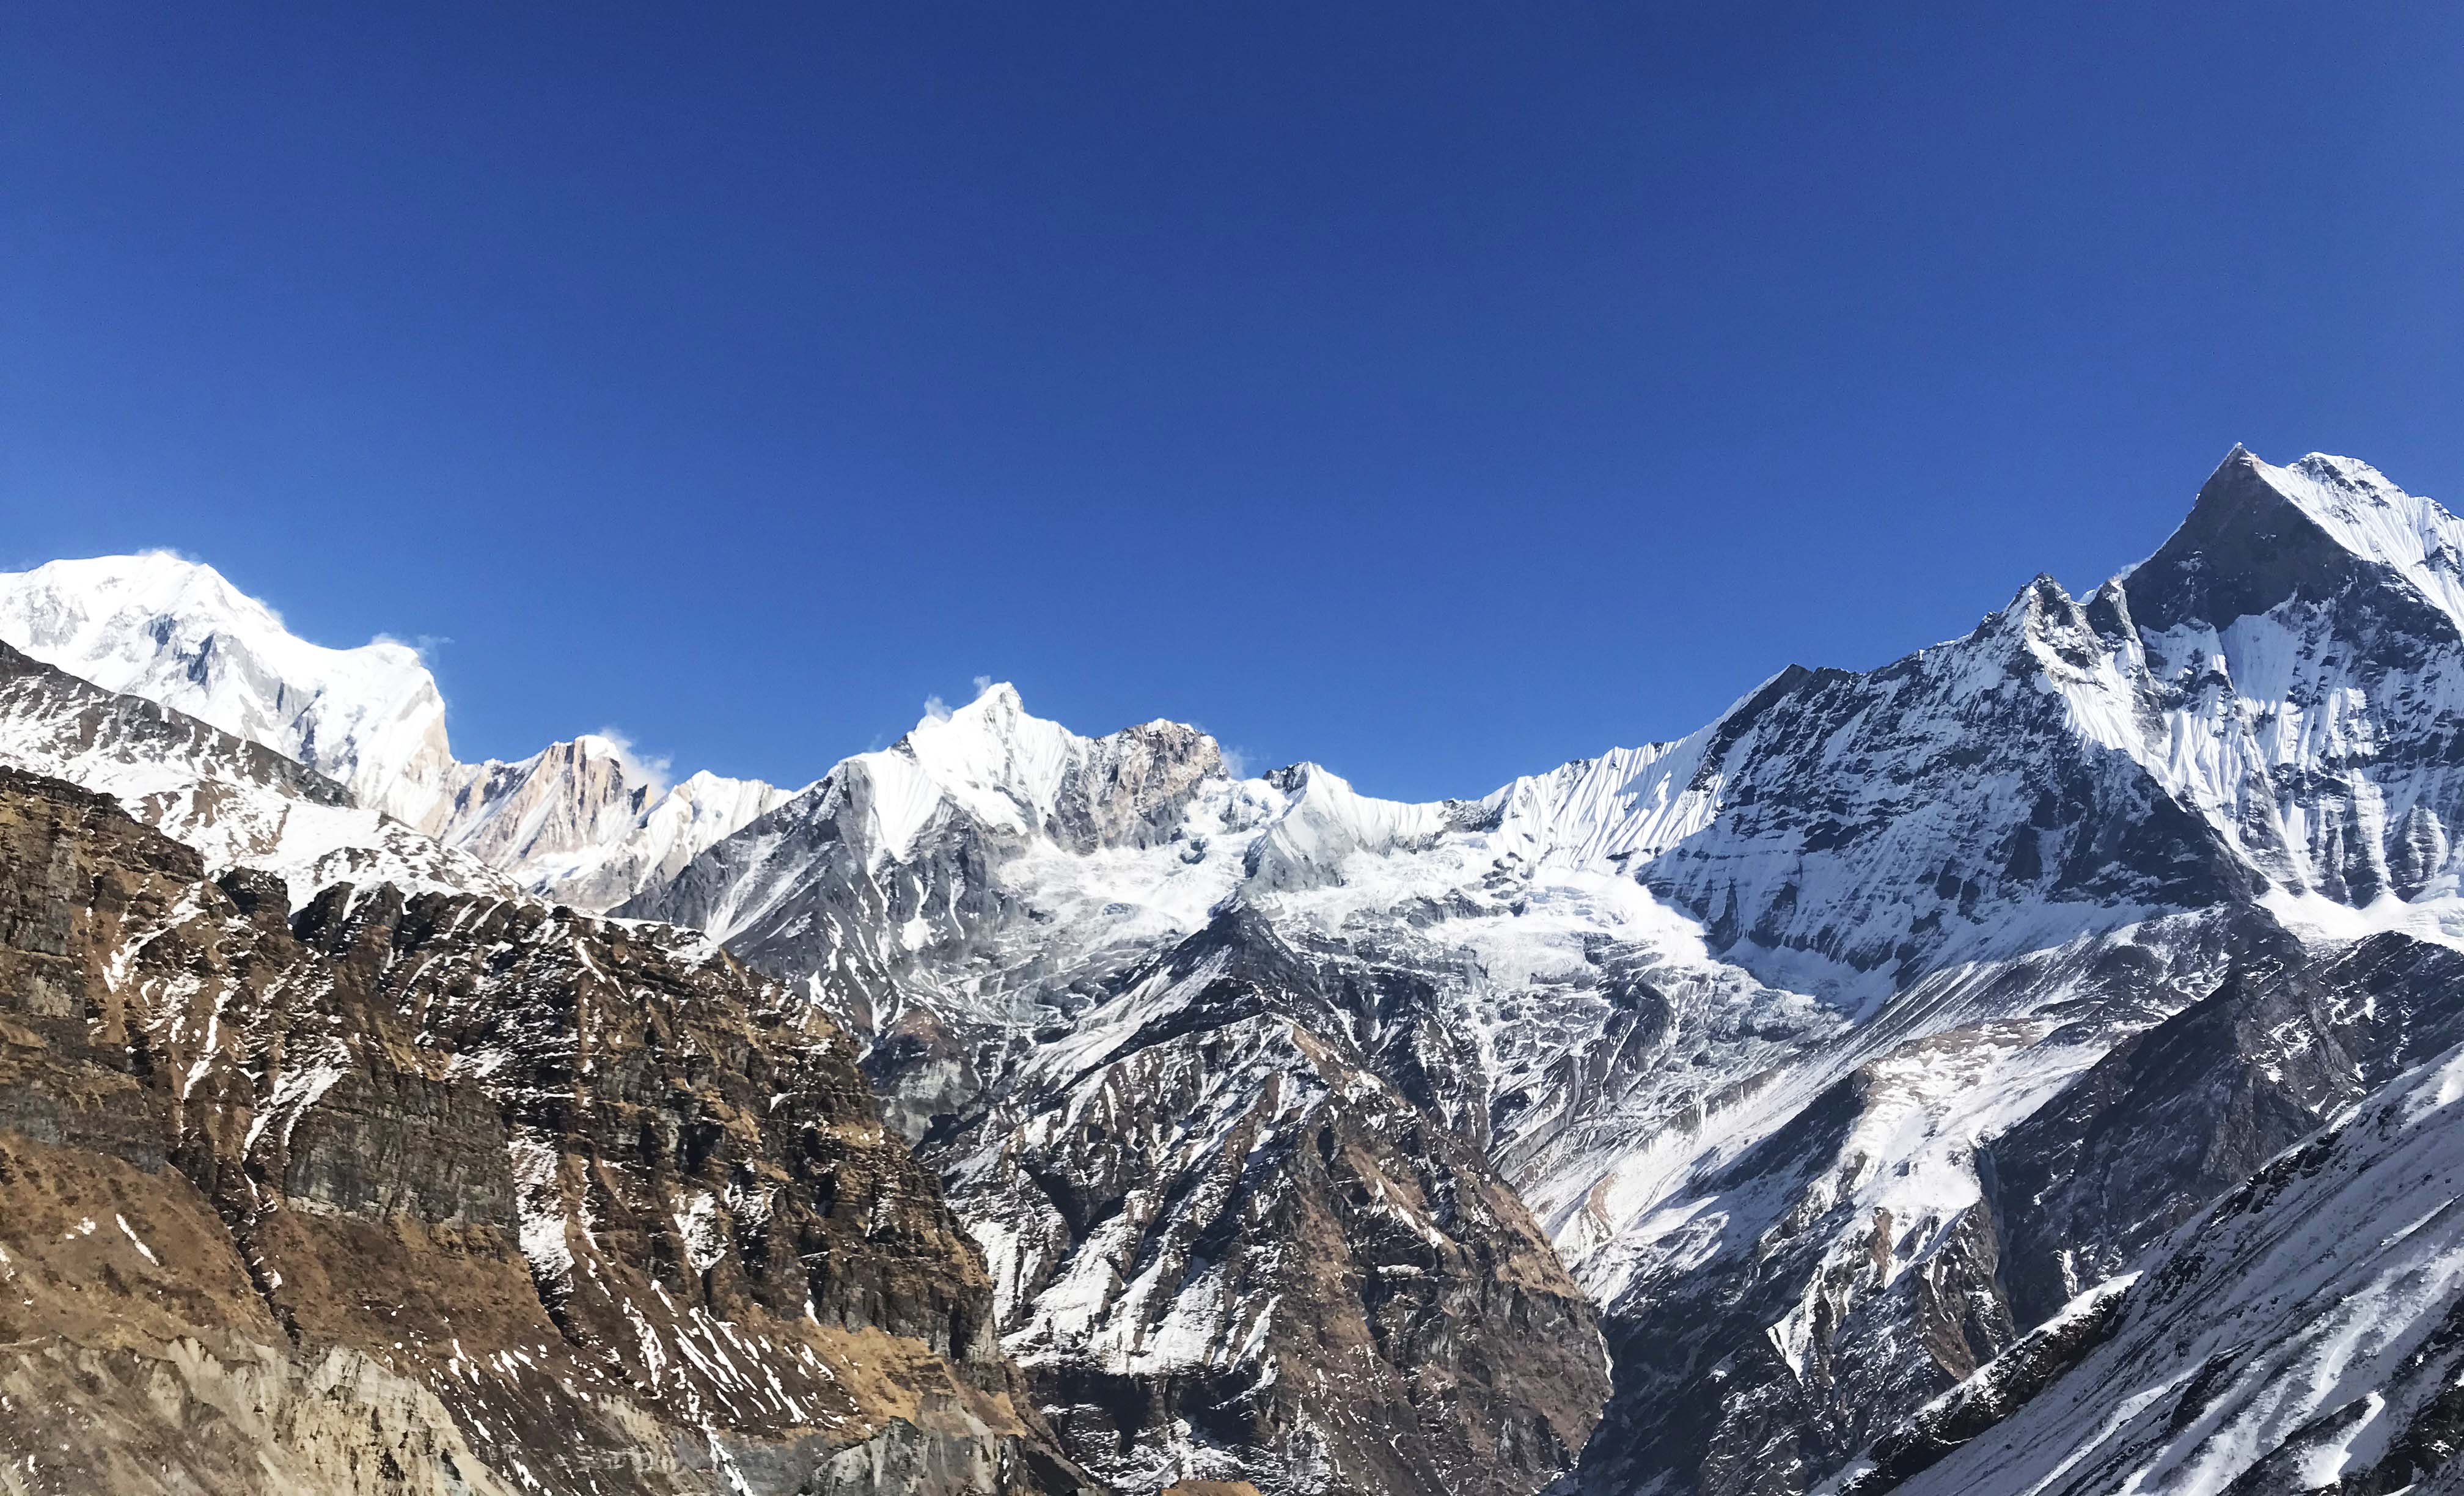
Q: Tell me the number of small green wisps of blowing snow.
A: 0